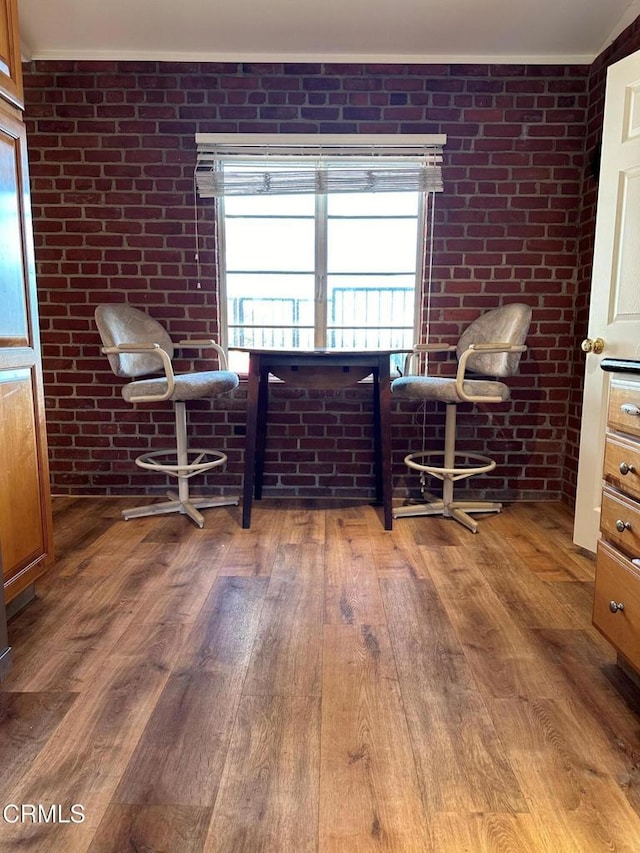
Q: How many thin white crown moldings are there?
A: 1